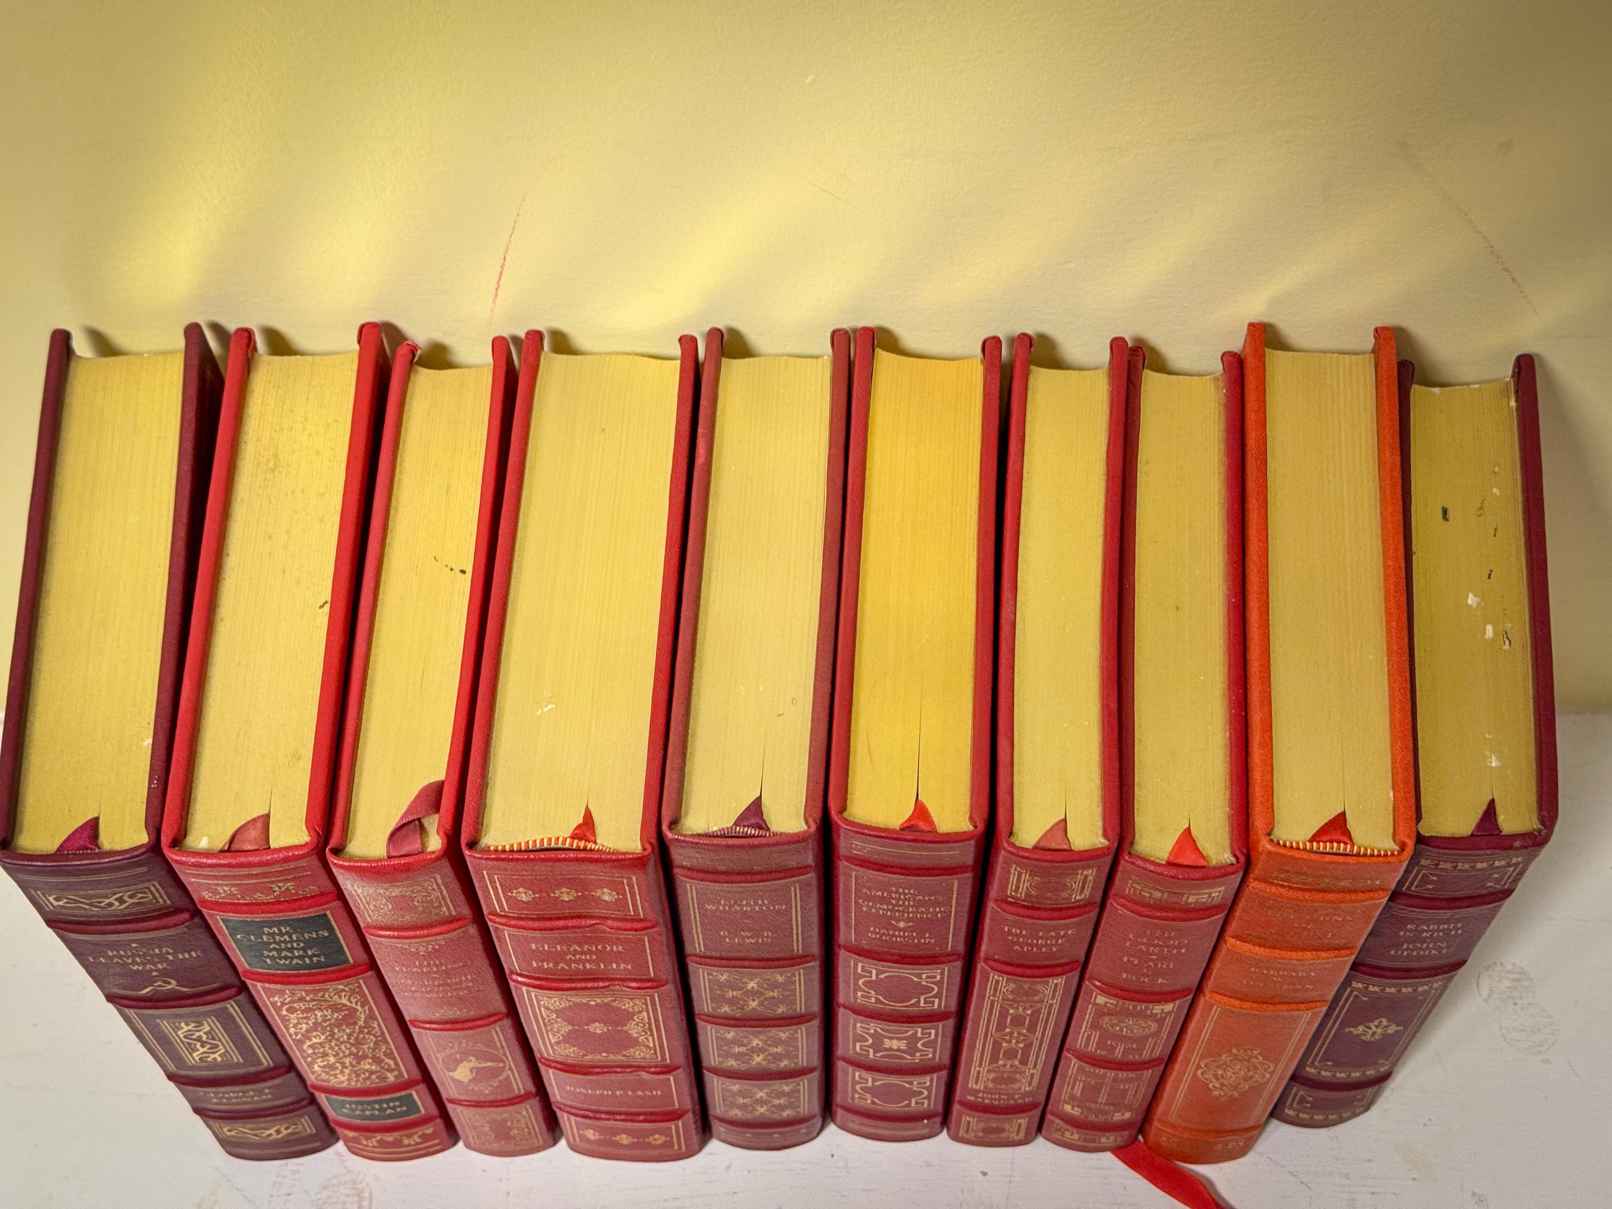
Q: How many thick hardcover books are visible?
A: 10